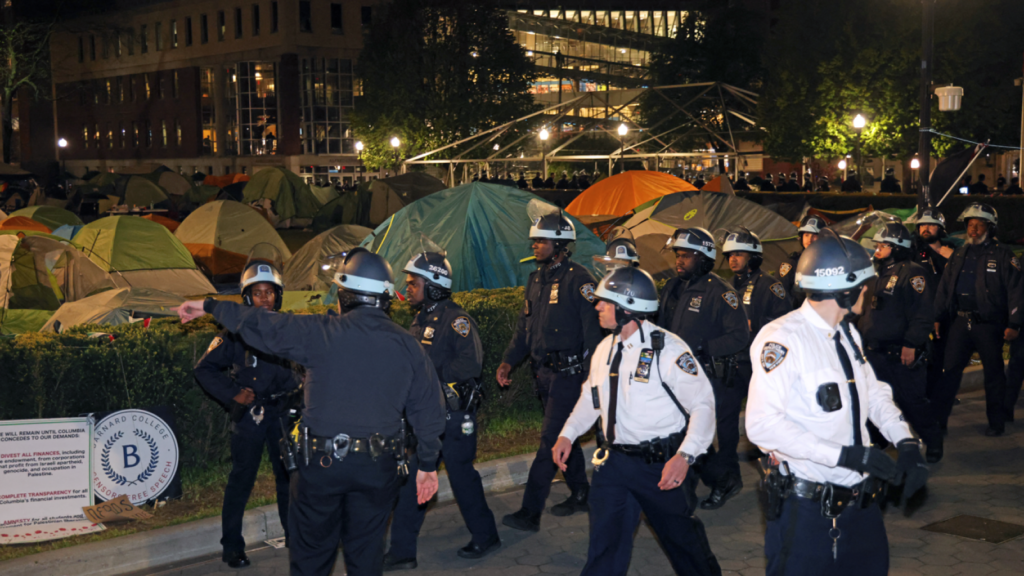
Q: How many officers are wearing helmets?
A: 13